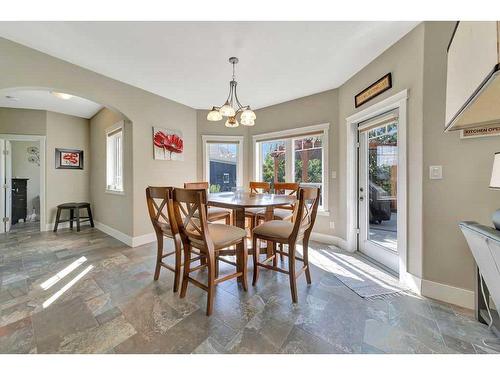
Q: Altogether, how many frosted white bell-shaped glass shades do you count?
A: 5